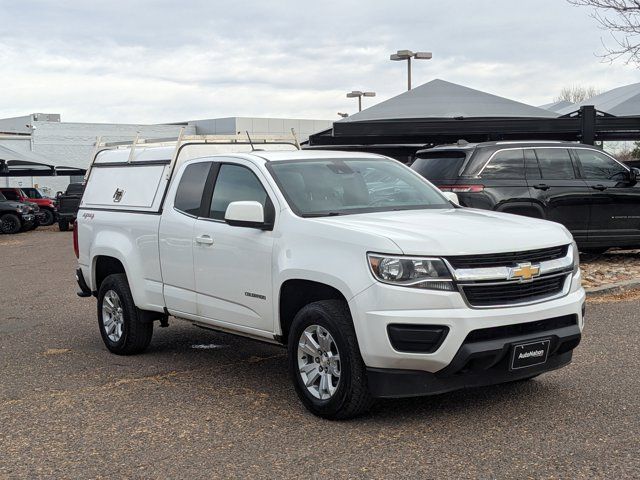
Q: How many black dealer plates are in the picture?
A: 1